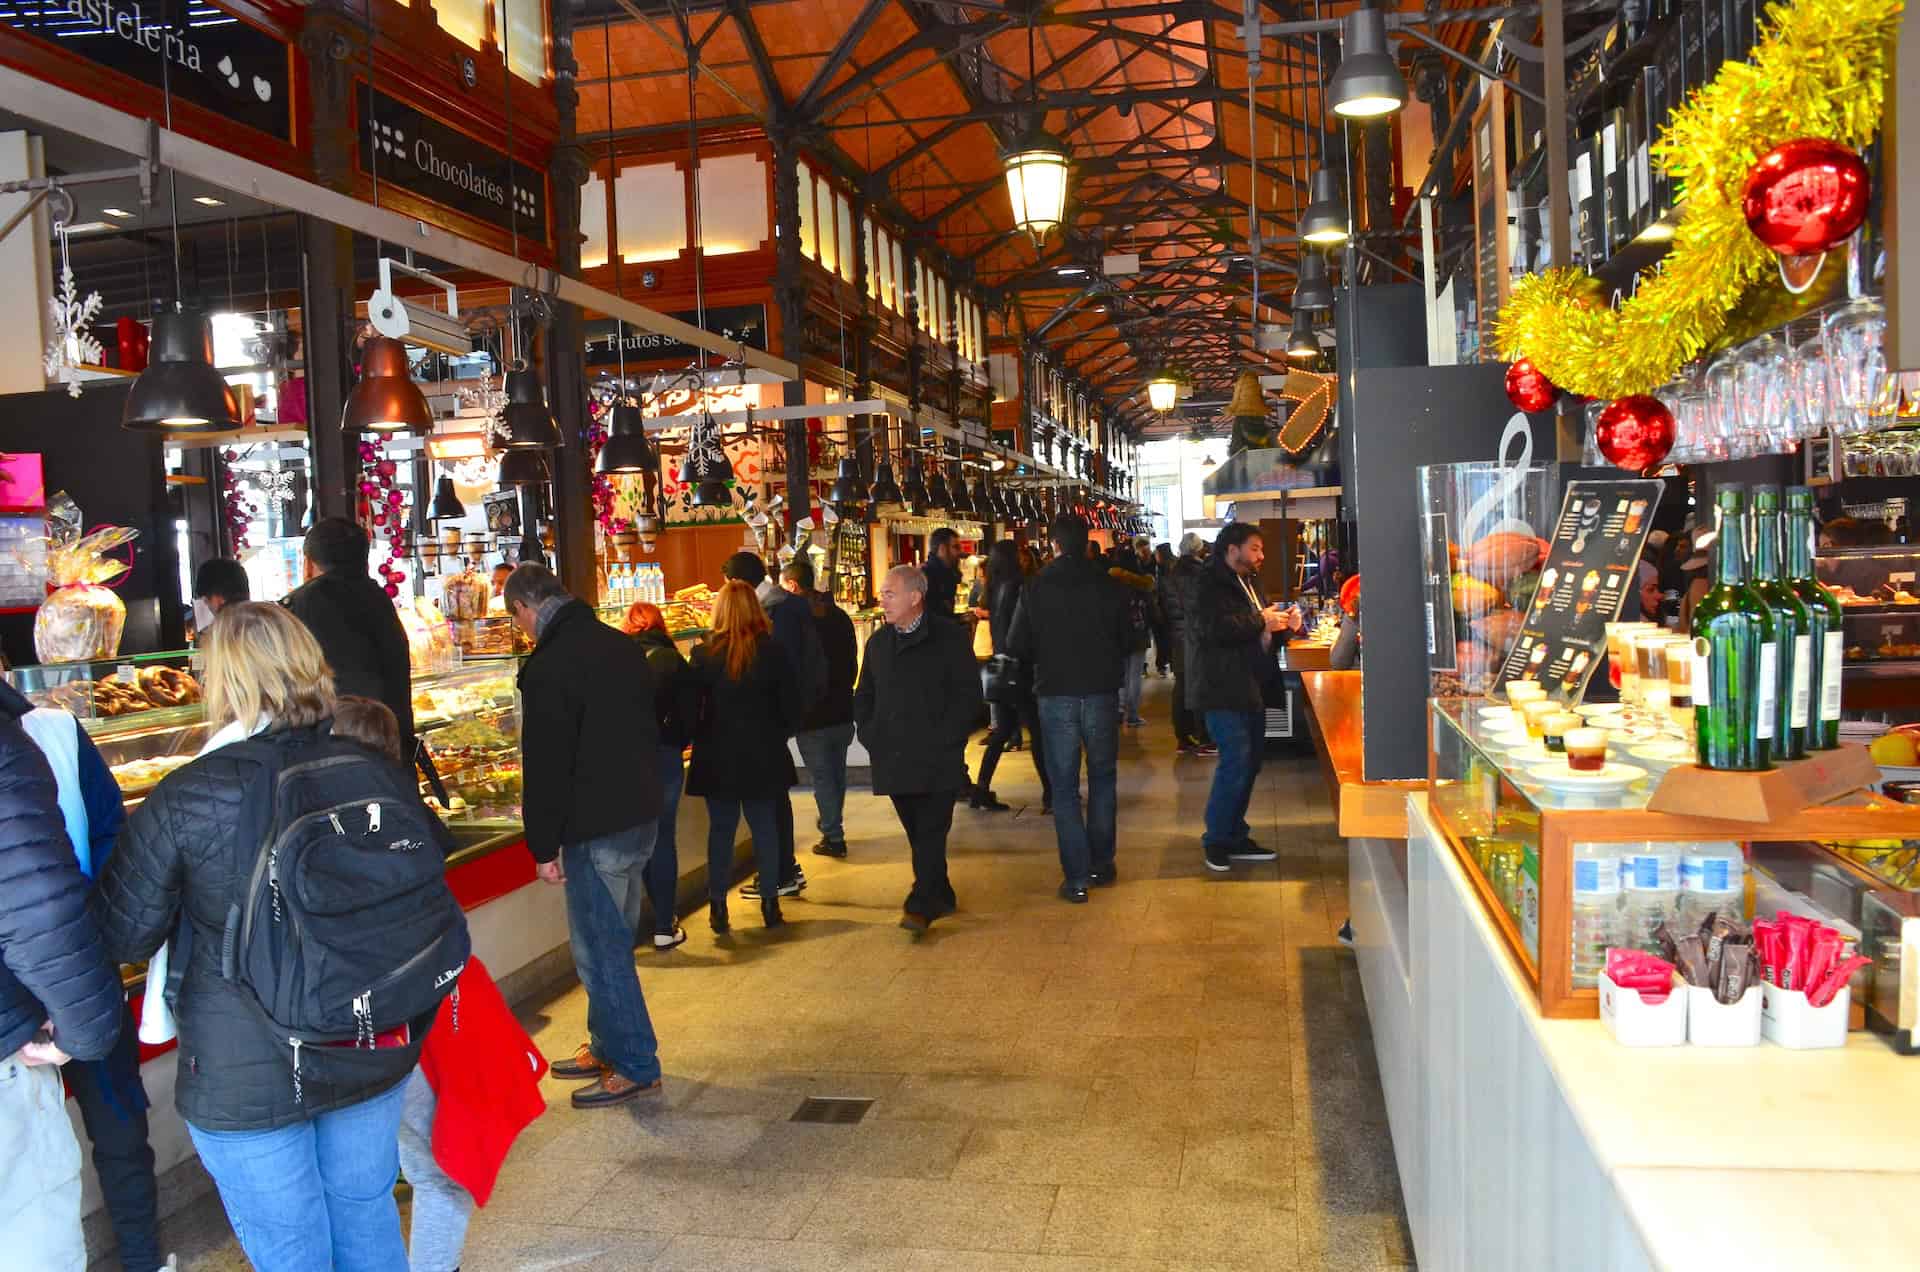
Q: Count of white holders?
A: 3